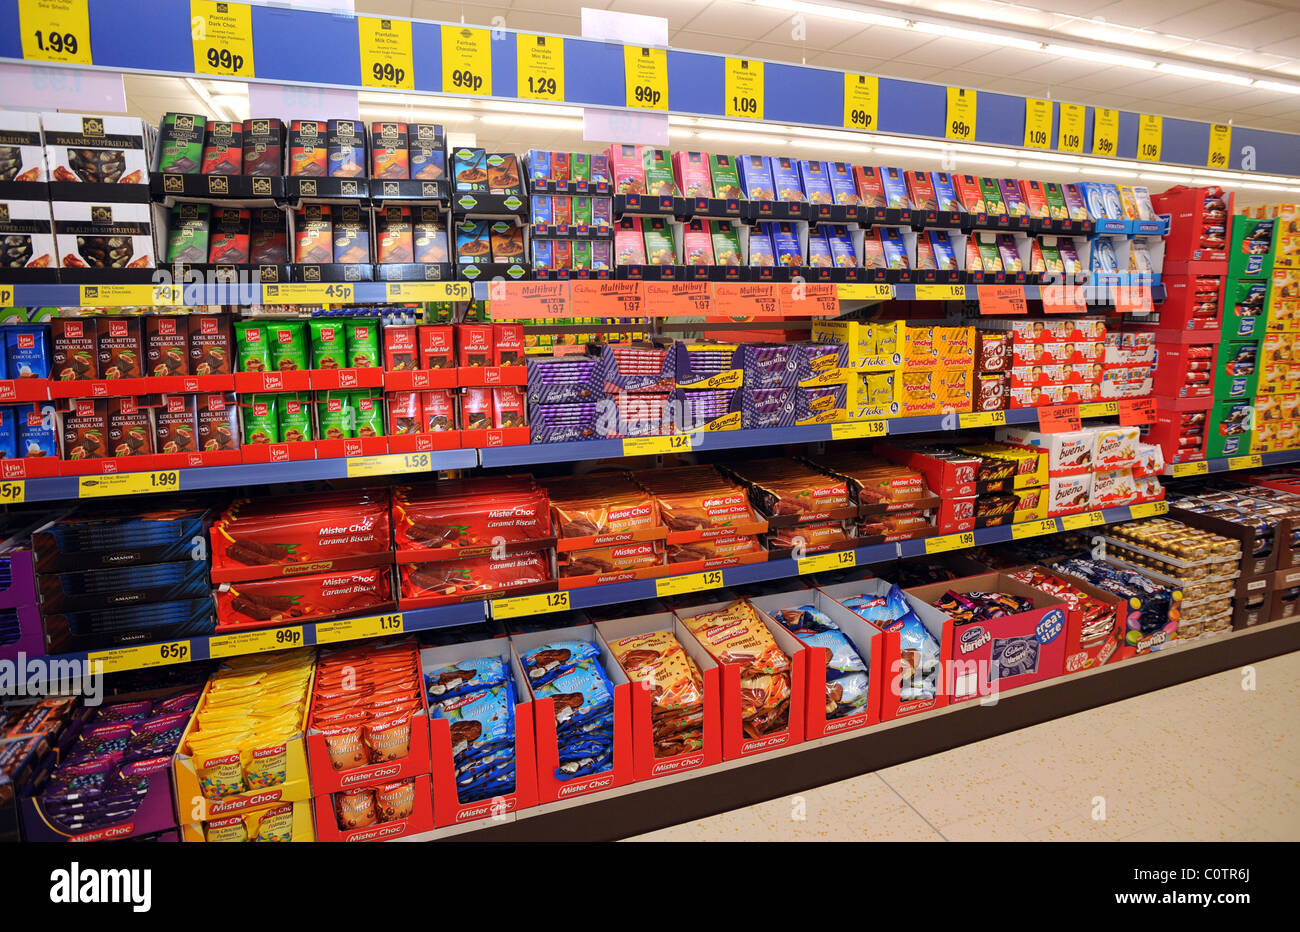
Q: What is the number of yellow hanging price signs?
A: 14